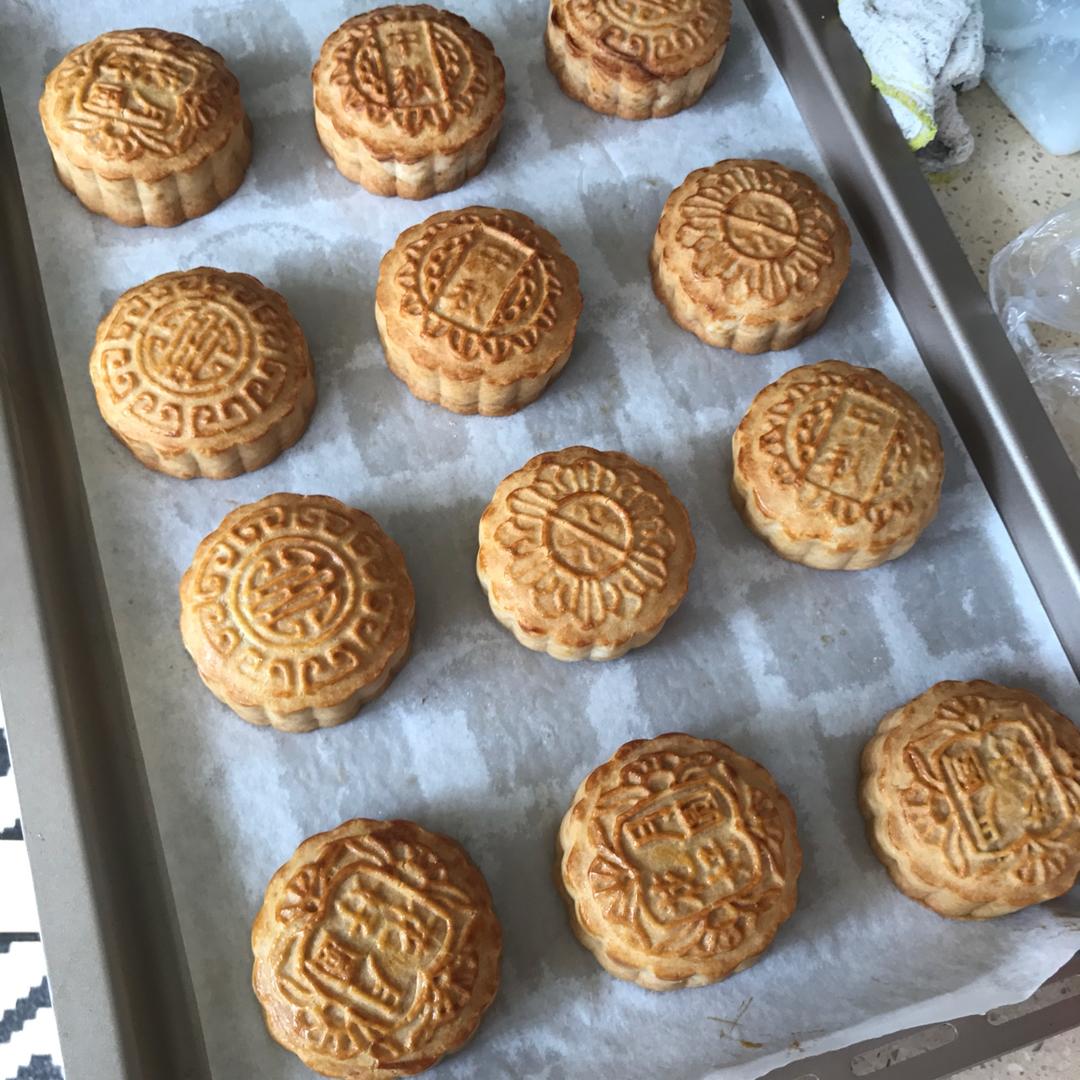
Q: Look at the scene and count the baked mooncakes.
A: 12